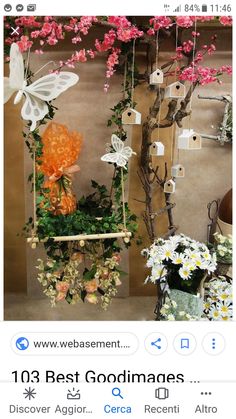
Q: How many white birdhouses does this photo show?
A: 7